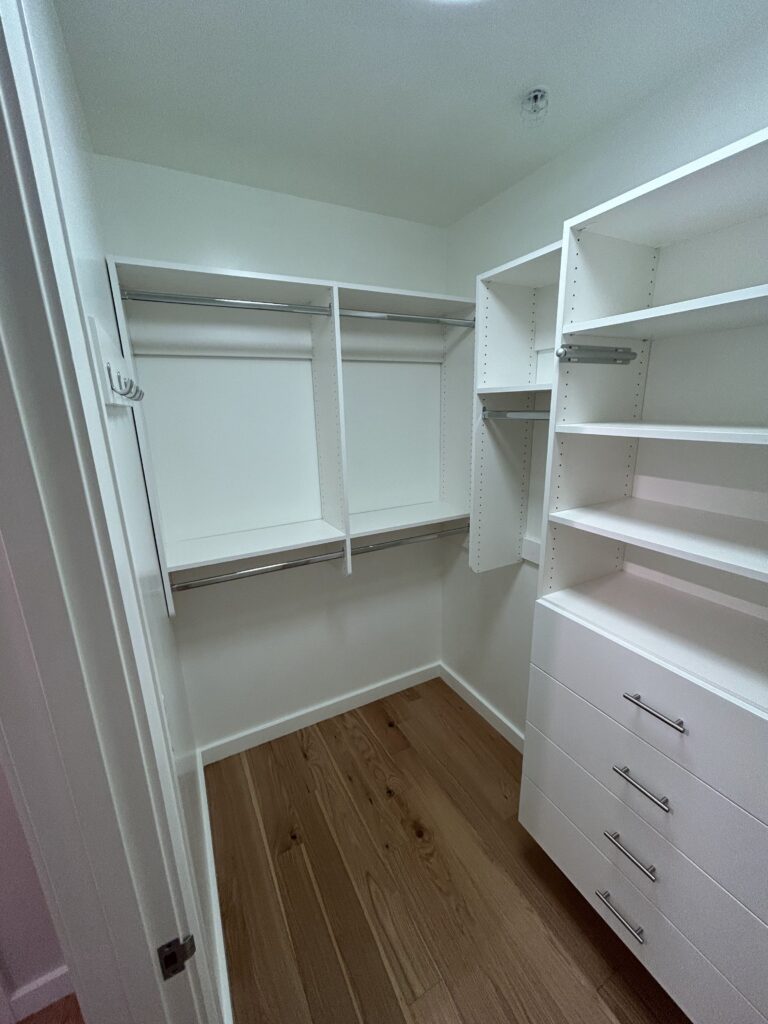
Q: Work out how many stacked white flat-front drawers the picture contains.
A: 4